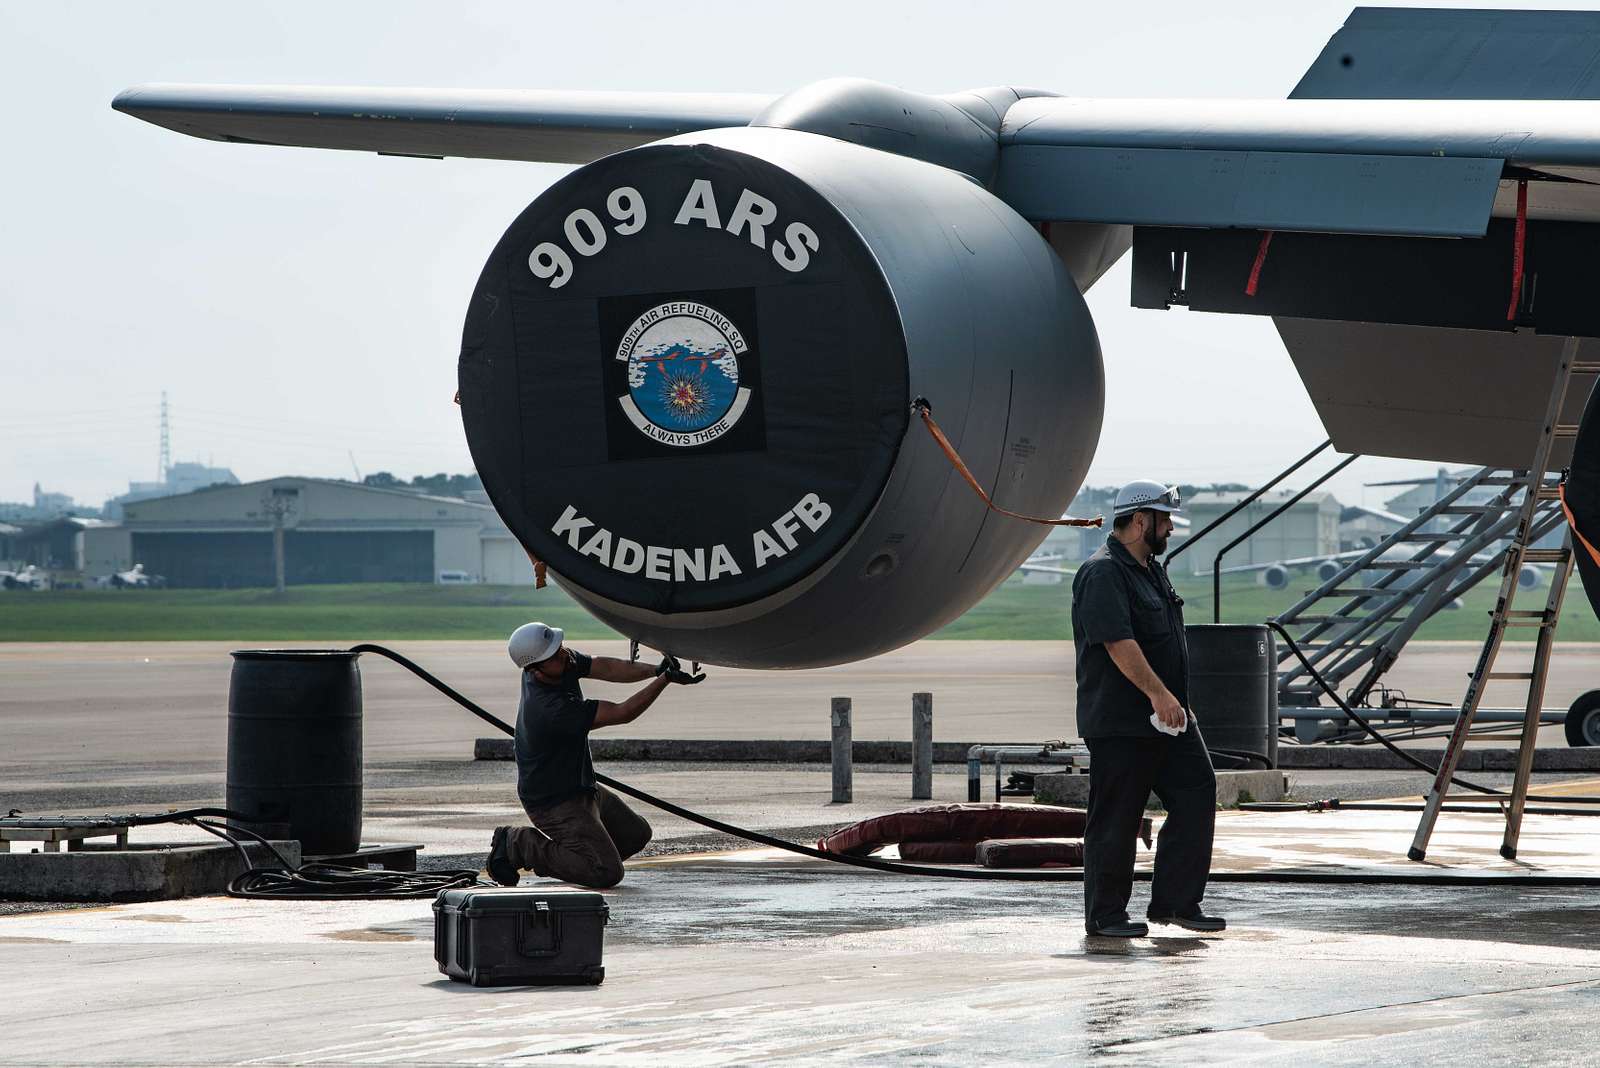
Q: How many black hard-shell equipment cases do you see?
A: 1